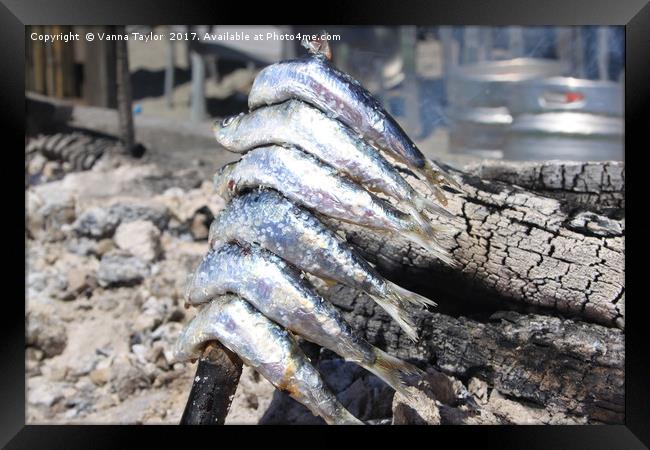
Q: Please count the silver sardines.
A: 6